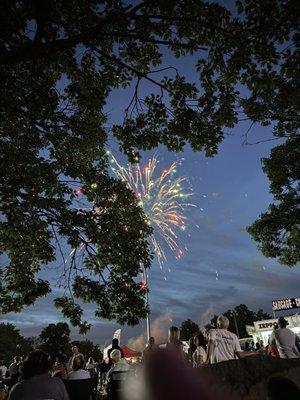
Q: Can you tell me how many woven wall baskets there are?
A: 0